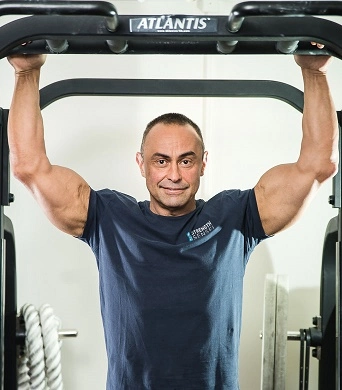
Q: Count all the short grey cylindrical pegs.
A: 4